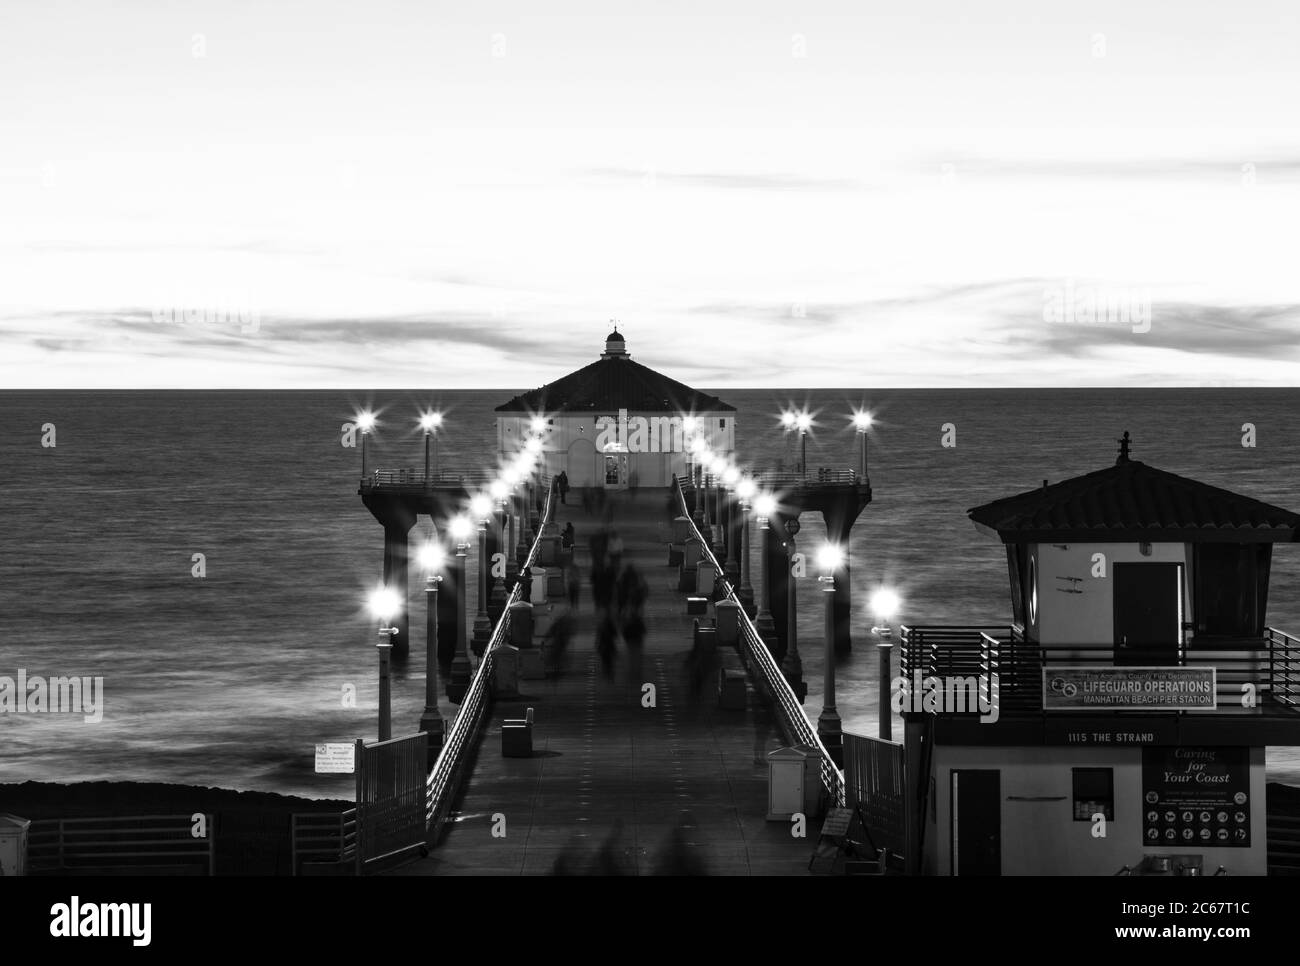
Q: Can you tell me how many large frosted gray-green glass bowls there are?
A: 0